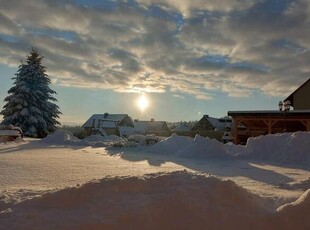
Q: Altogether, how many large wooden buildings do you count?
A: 1